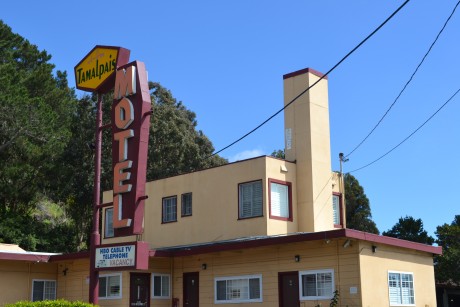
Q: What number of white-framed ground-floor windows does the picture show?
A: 6